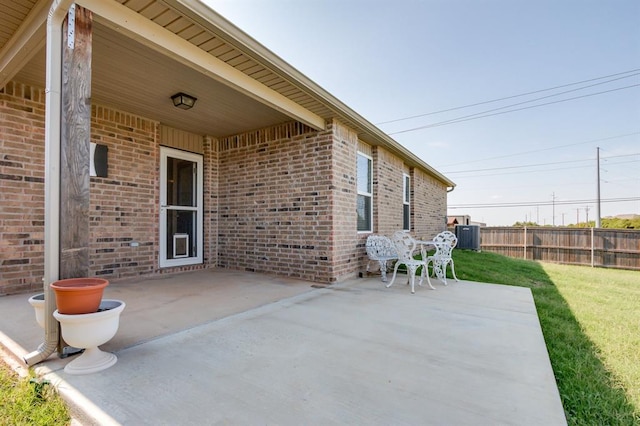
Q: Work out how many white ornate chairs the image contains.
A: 3